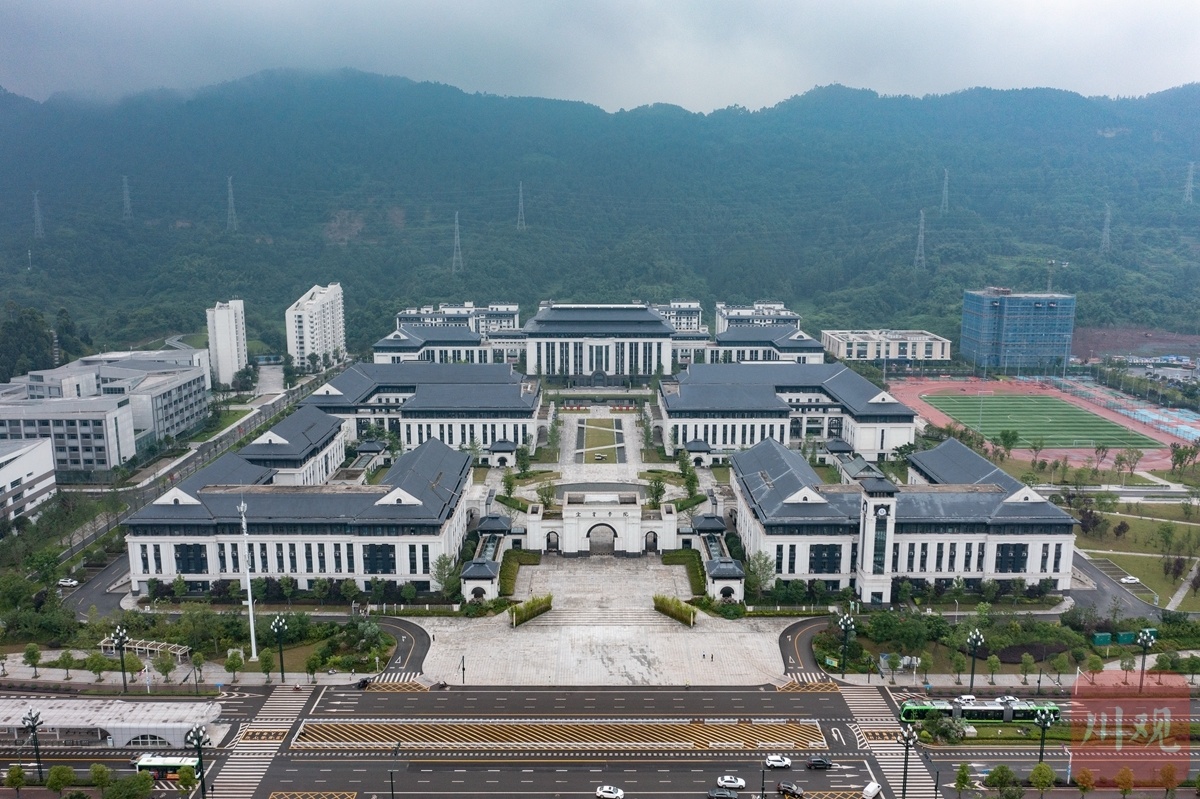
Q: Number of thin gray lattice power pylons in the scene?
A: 9